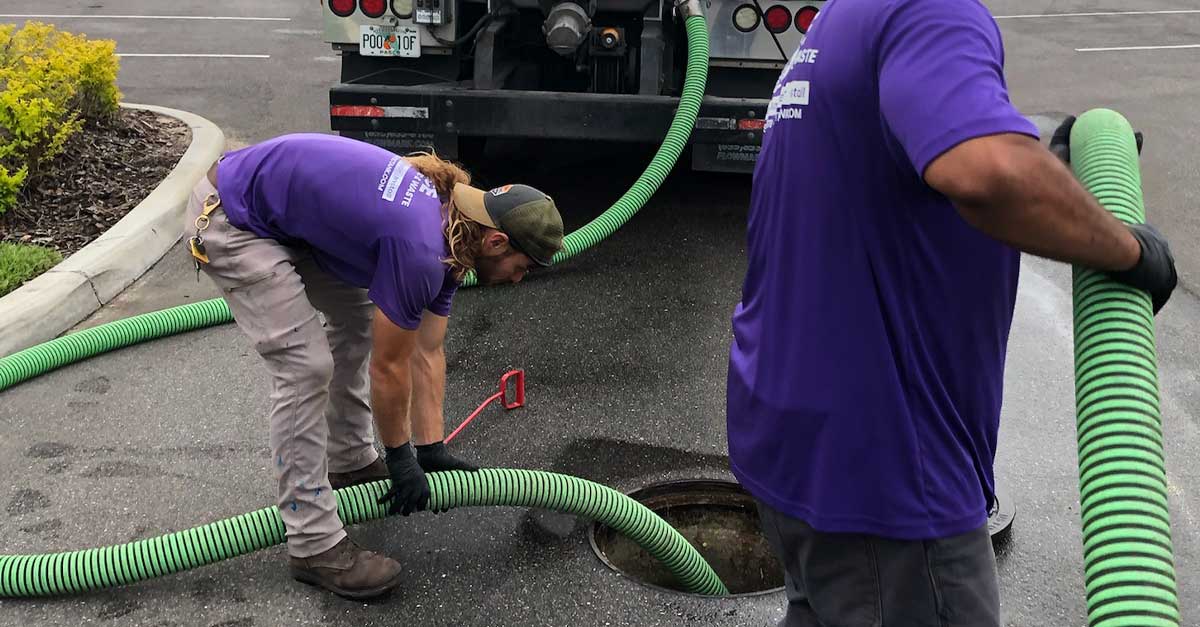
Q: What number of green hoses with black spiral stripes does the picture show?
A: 3